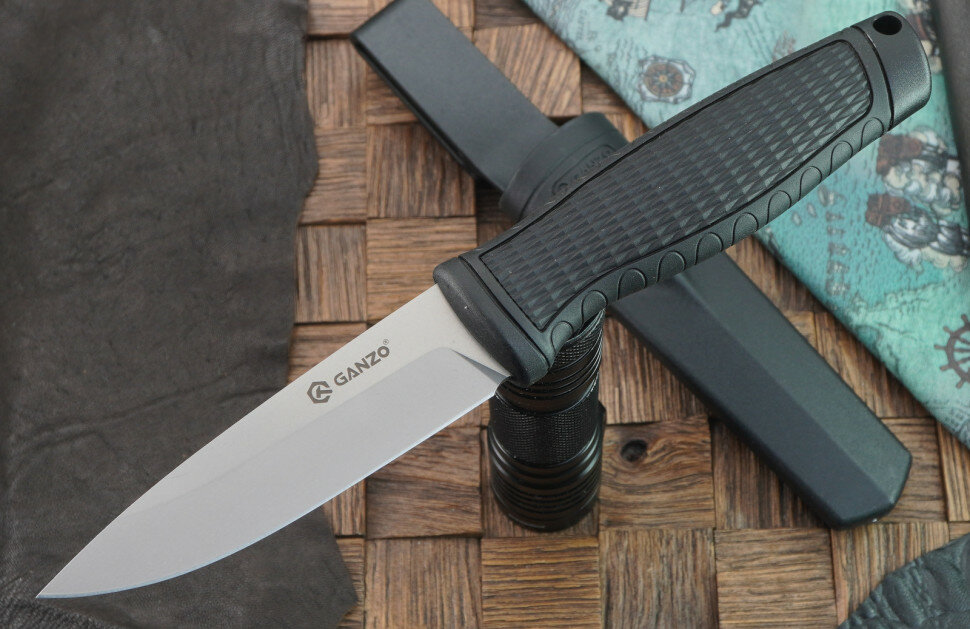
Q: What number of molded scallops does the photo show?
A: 10